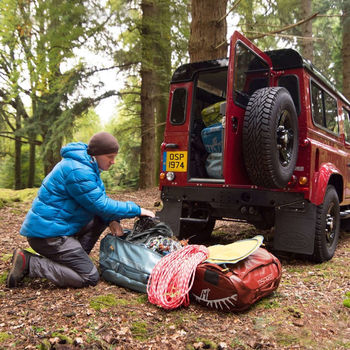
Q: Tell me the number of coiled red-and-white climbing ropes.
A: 1